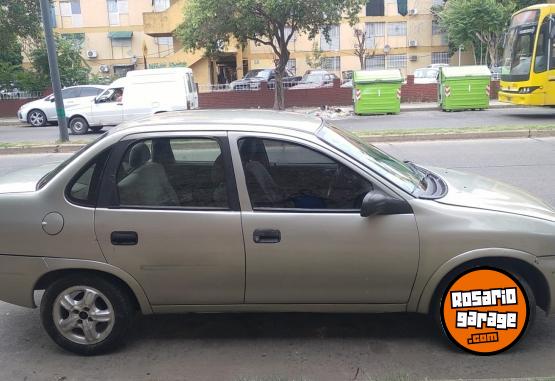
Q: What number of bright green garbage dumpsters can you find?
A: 2